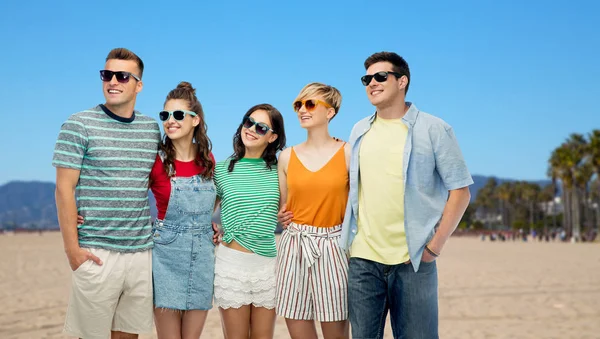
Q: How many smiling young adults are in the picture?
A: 5